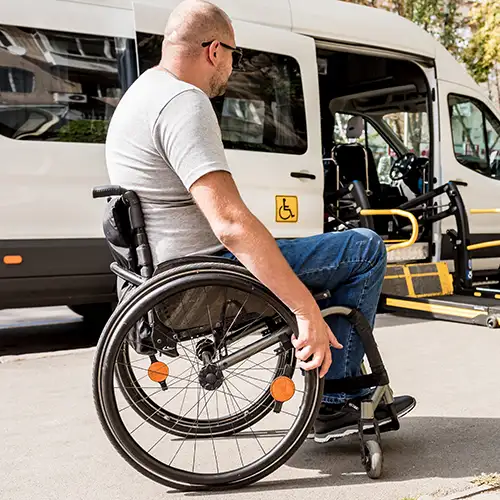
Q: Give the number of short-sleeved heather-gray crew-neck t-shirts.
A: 1